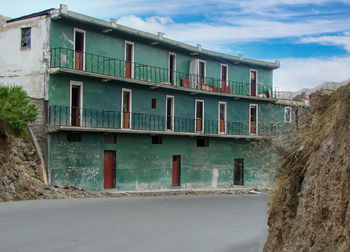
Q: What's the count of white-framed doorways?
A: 12